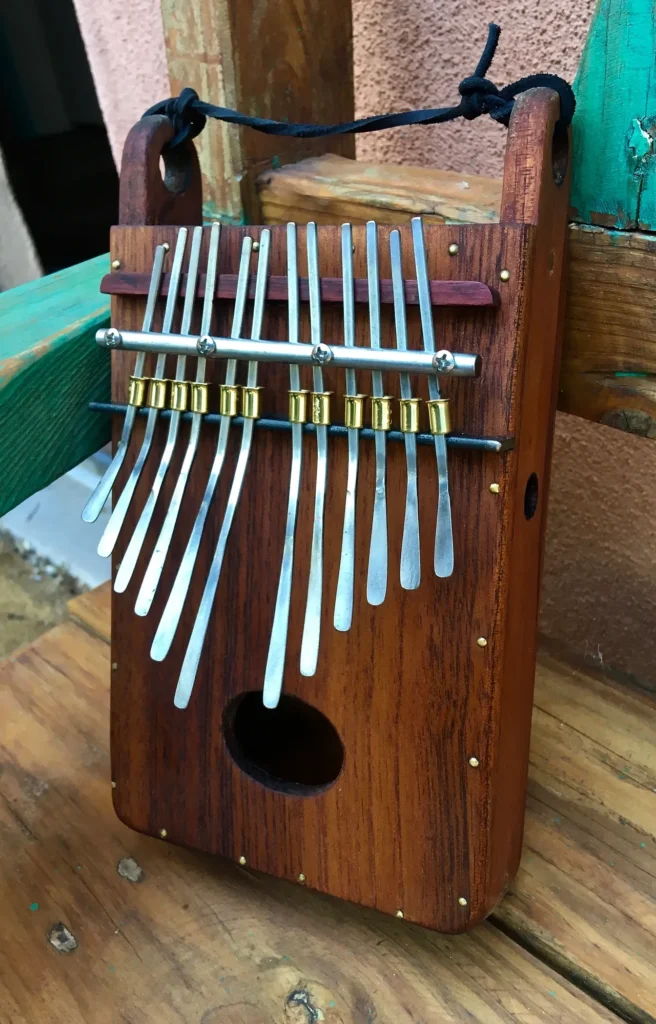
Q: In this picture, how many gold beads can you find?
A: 12